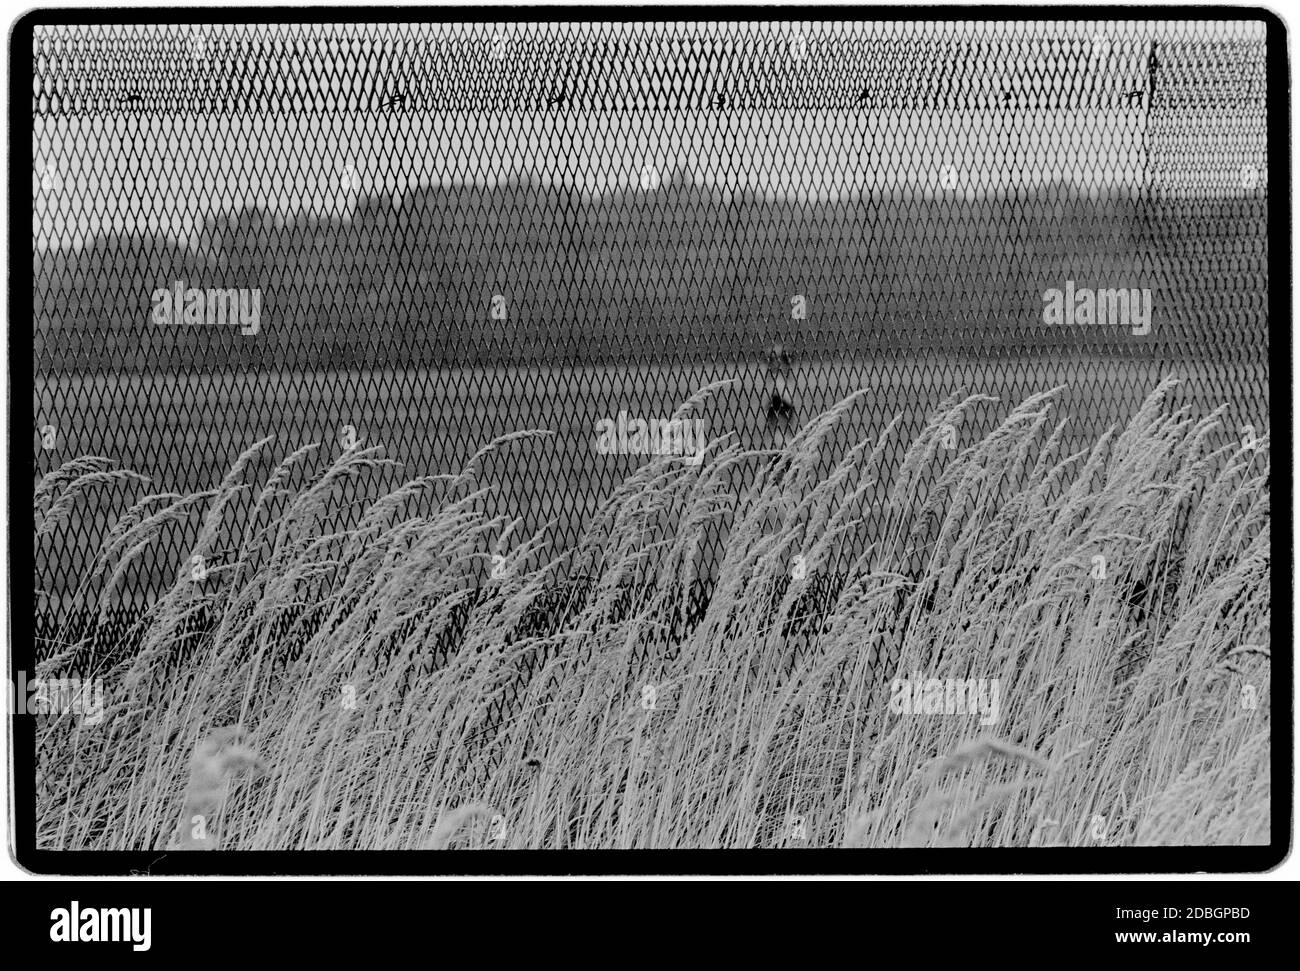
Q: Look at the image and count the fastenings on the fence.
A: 7